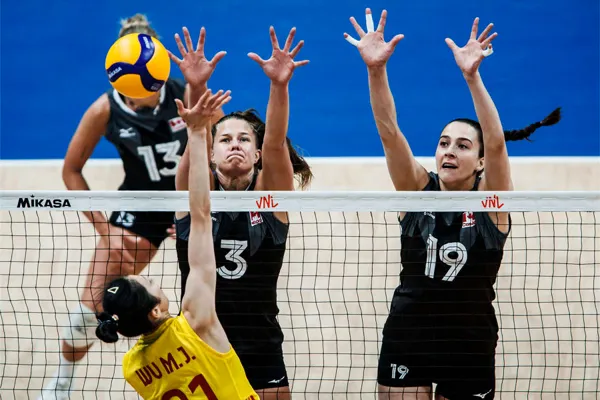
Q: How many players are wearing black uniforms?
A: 3